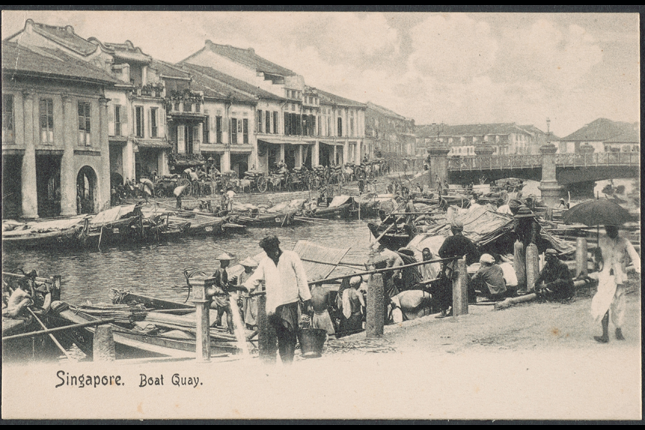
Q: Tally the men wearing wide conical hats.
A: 2